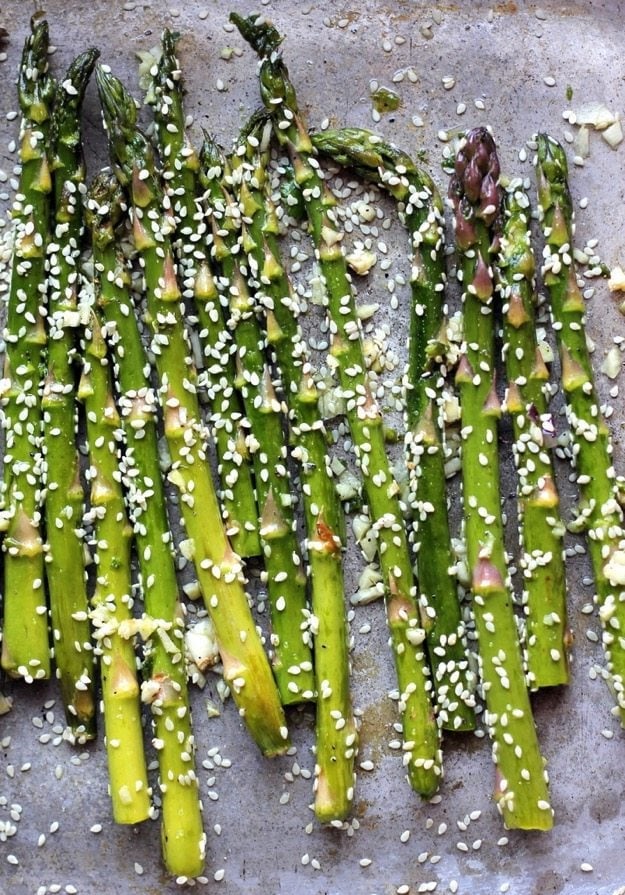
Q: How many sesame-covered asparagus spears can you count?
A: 13